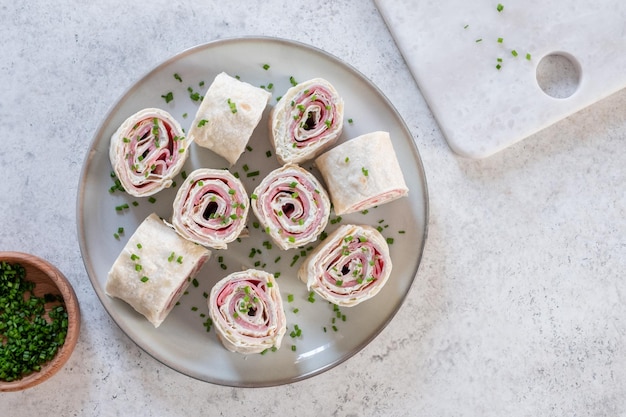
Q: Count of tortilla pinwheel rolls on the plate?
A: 9